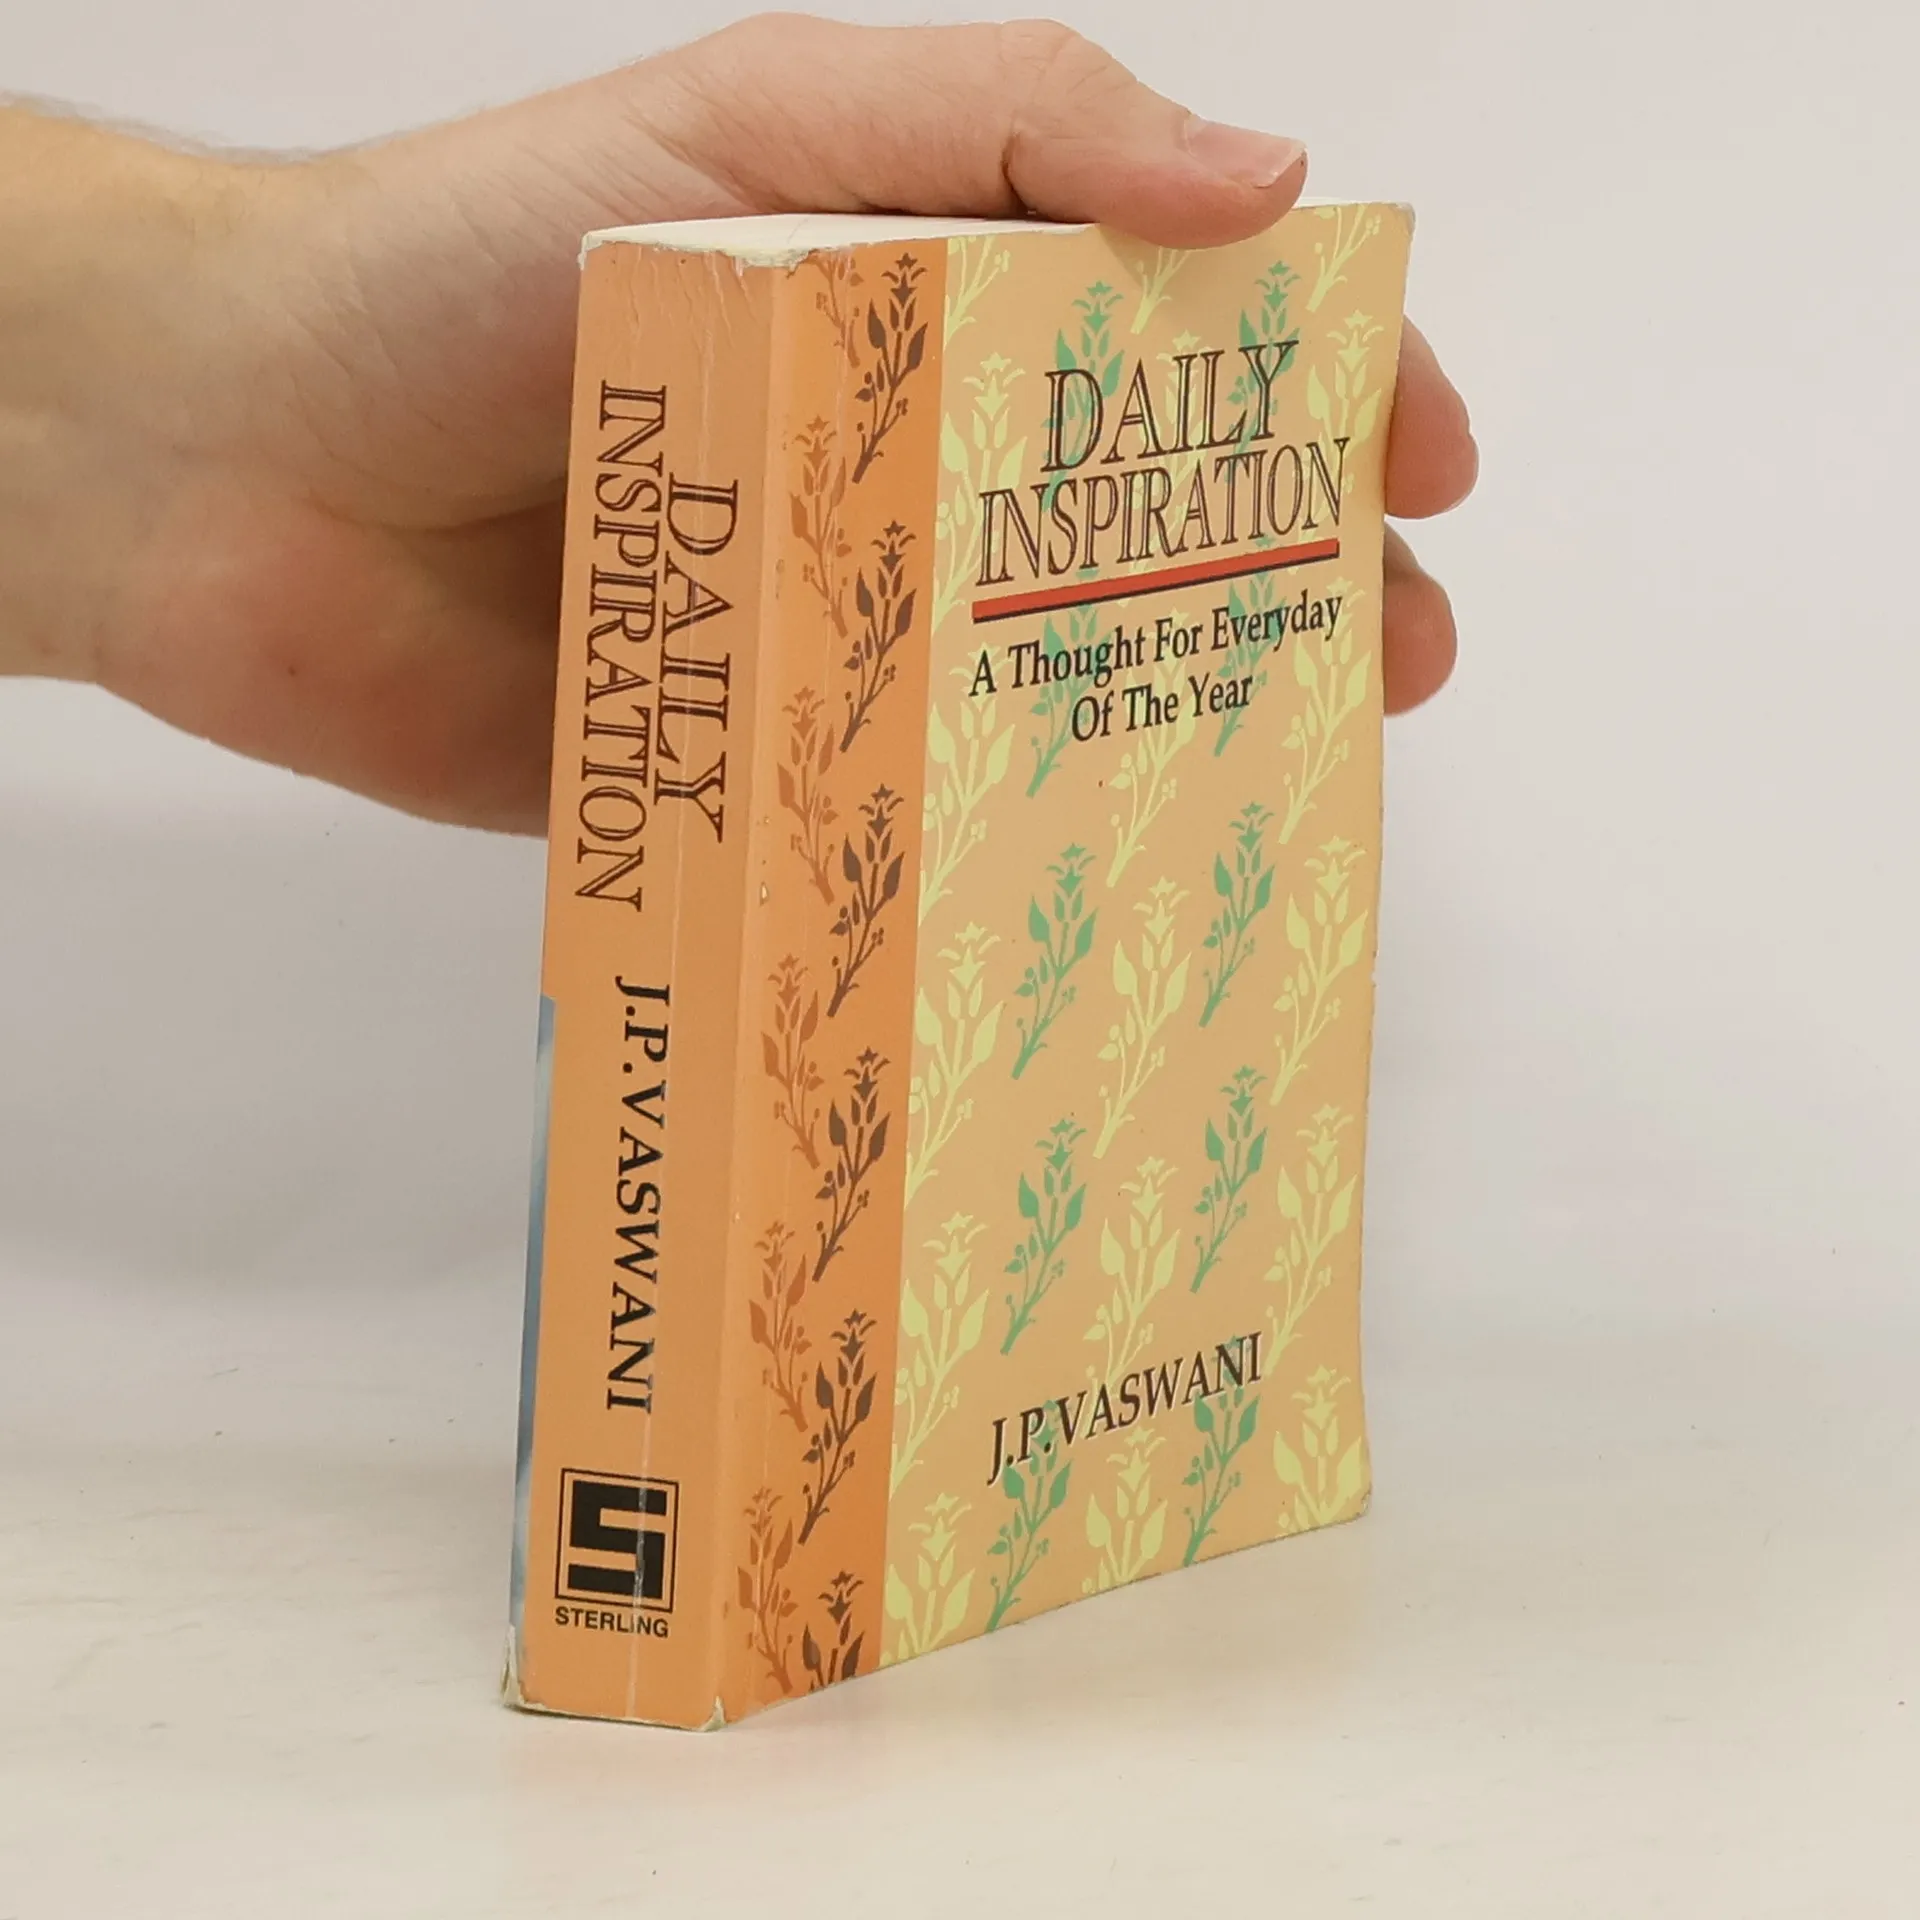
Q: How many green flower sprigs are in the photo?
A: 10